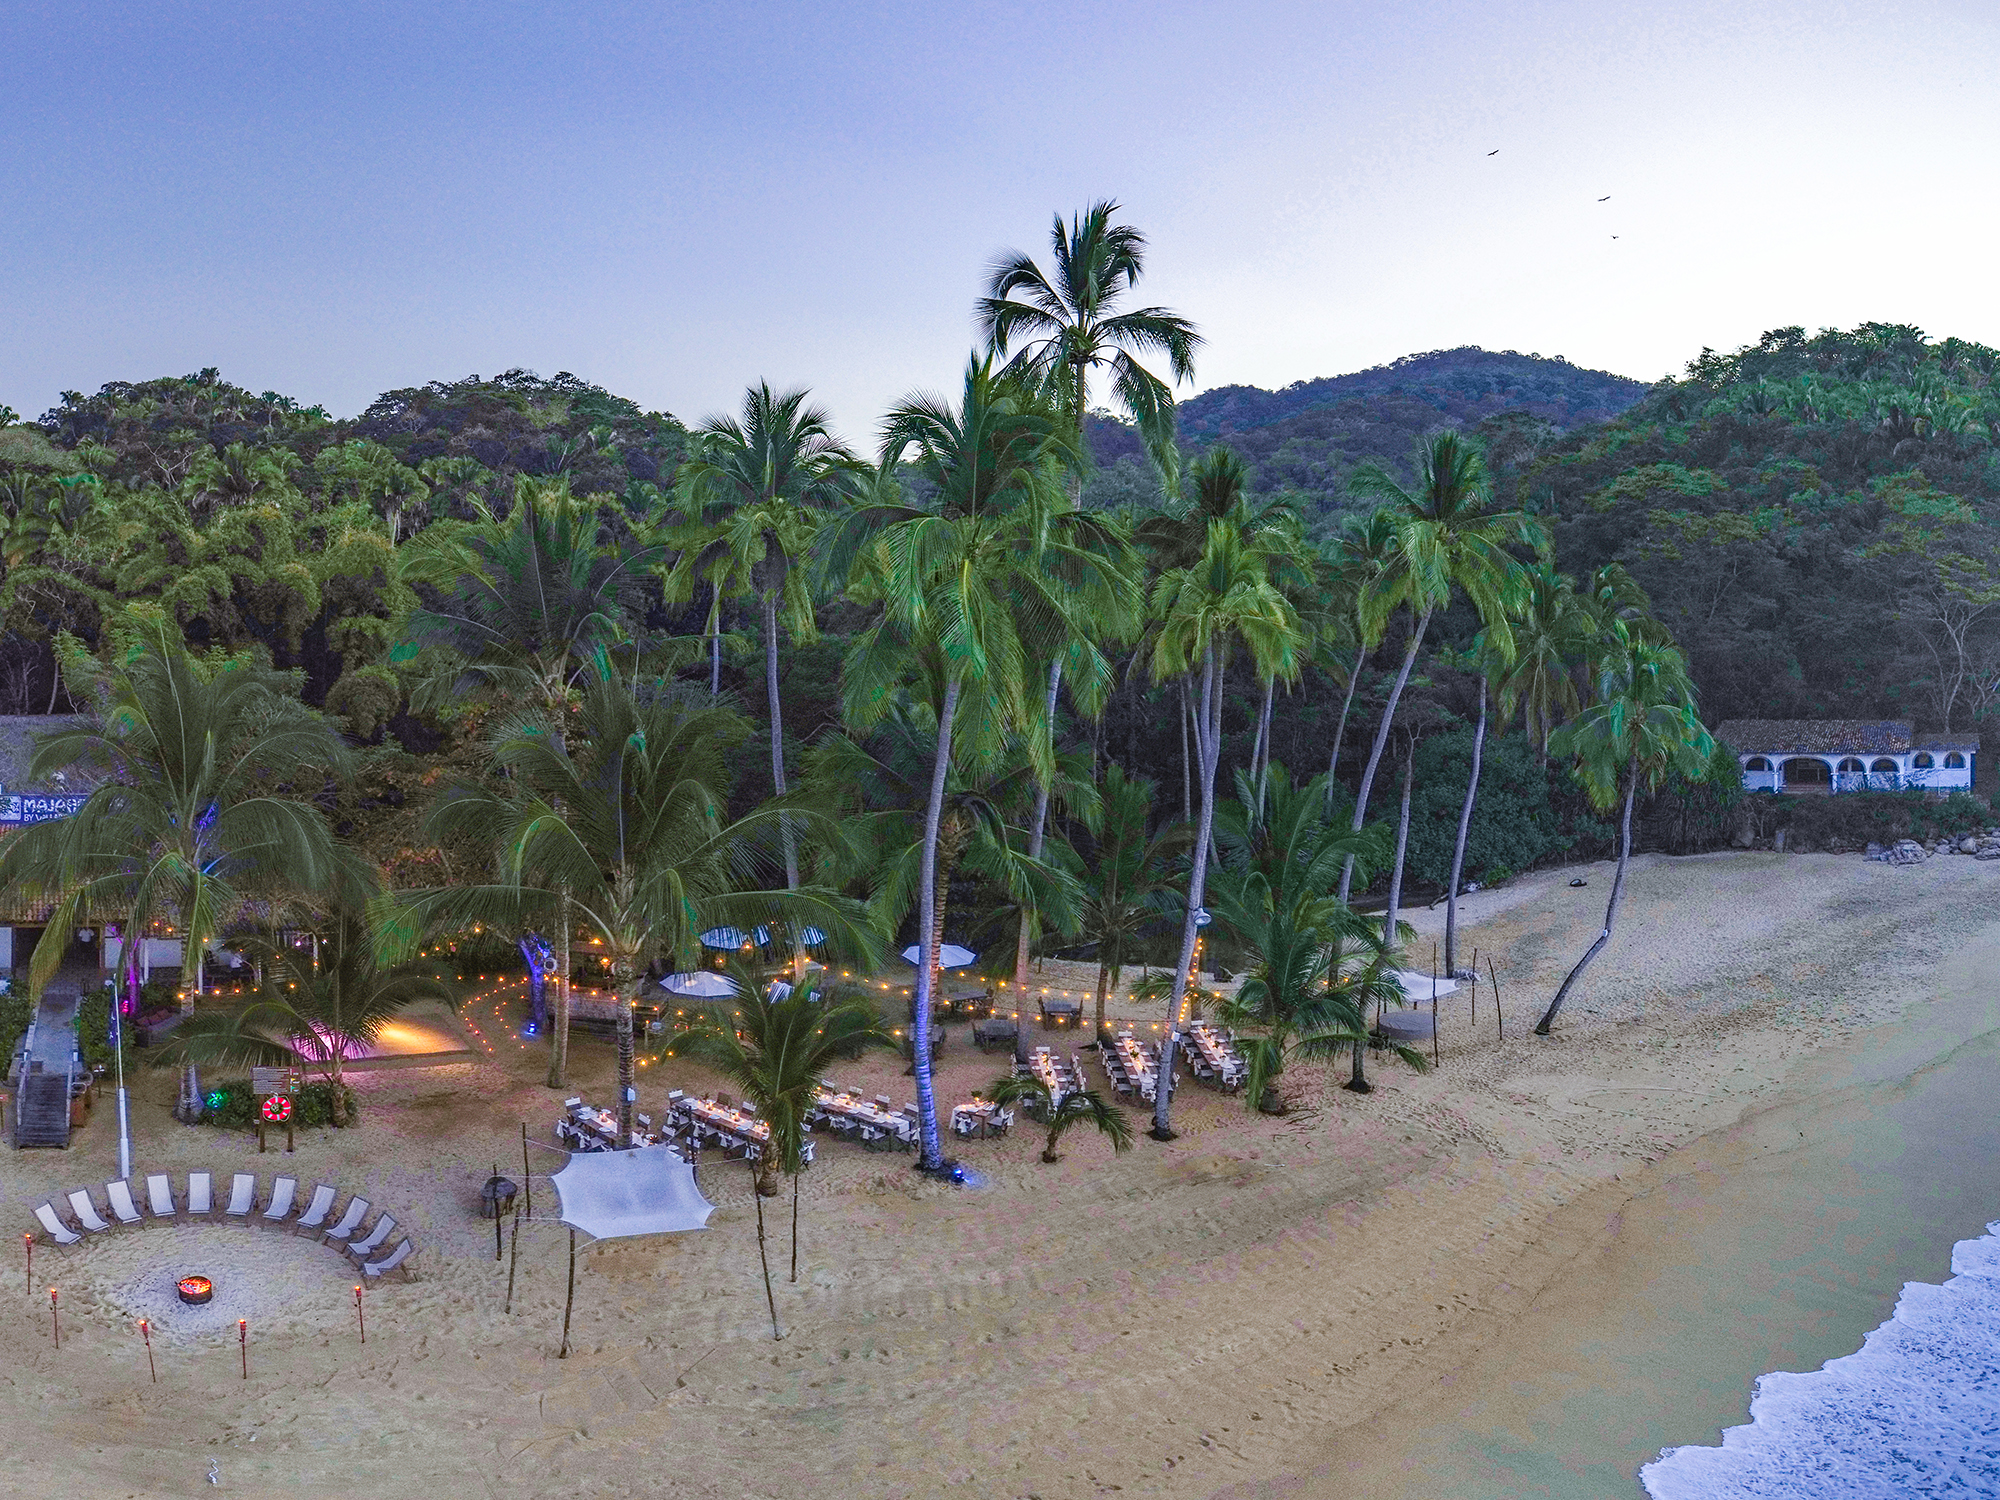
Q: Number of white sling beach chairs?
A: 11